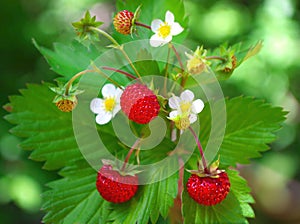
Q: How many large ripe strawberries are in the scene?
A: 3